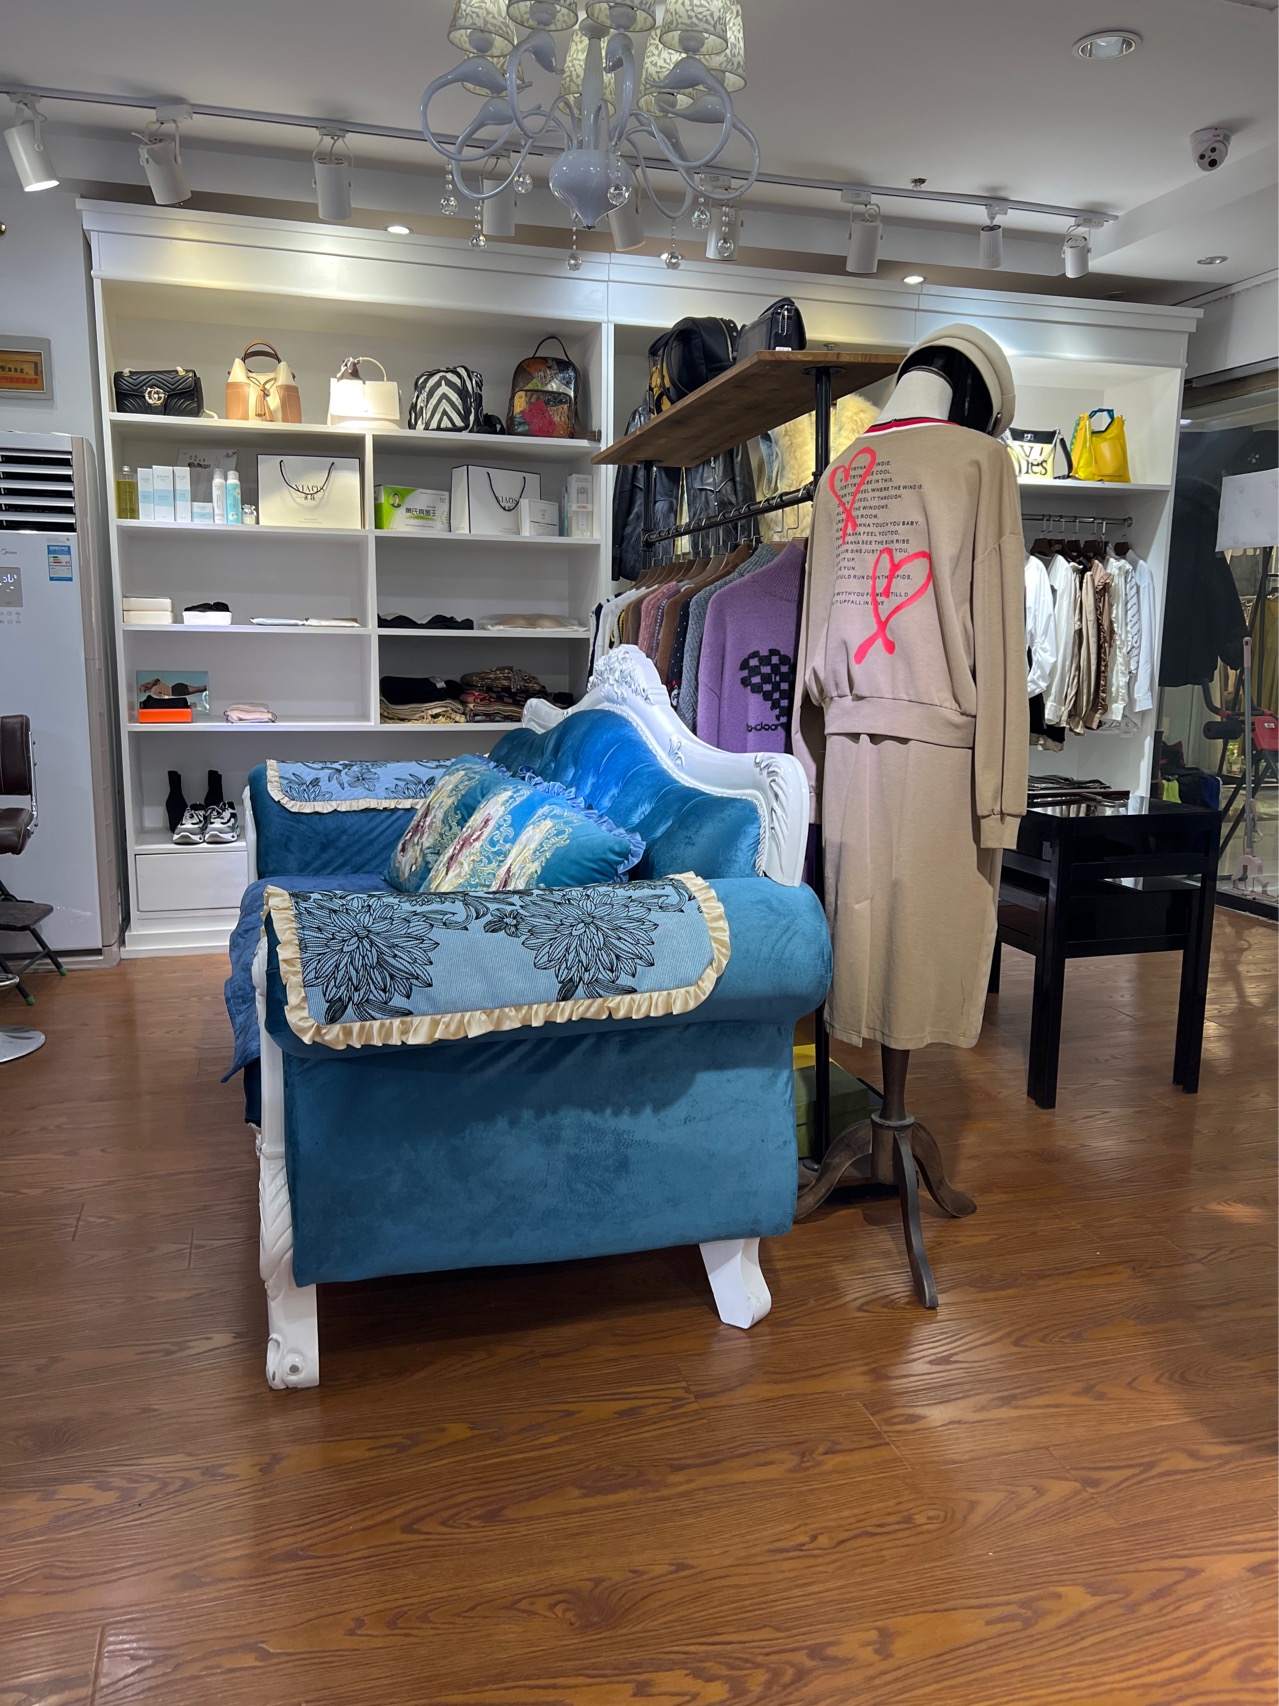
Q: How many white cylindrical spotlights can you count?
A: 9